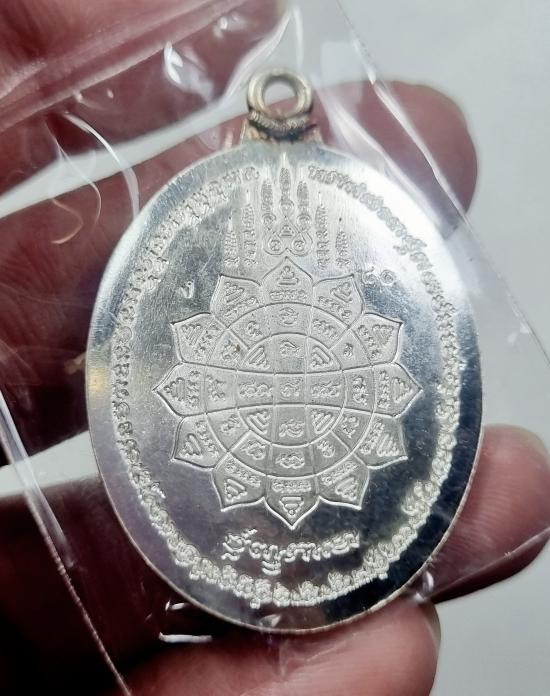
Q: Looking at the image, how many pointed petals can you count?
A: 12